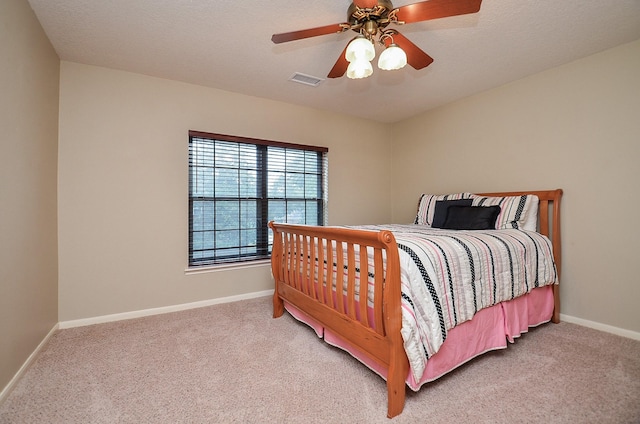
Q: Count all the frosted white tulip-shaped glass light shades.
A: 3